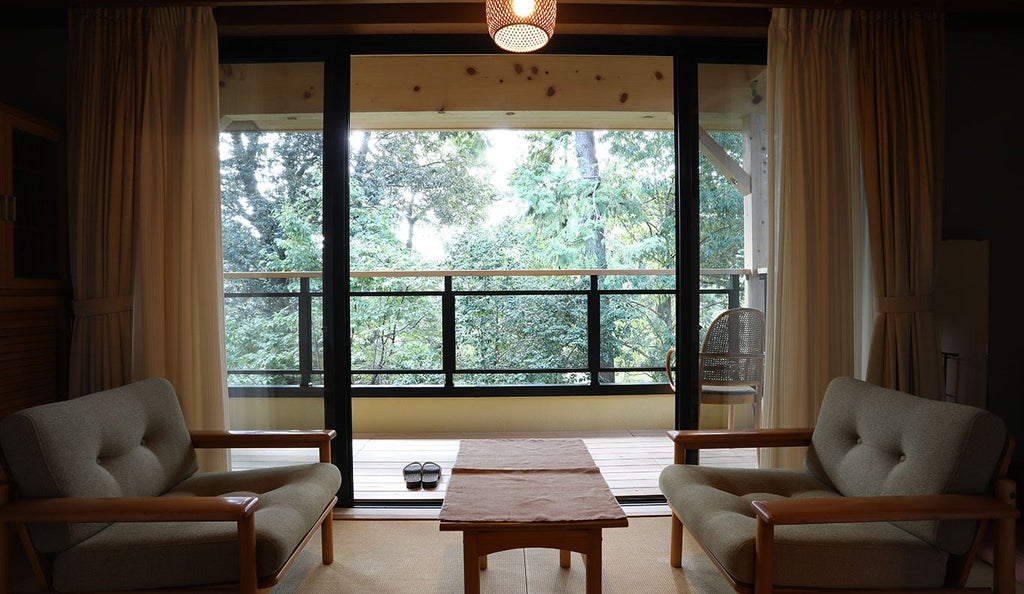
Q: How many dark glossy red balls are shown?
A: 0